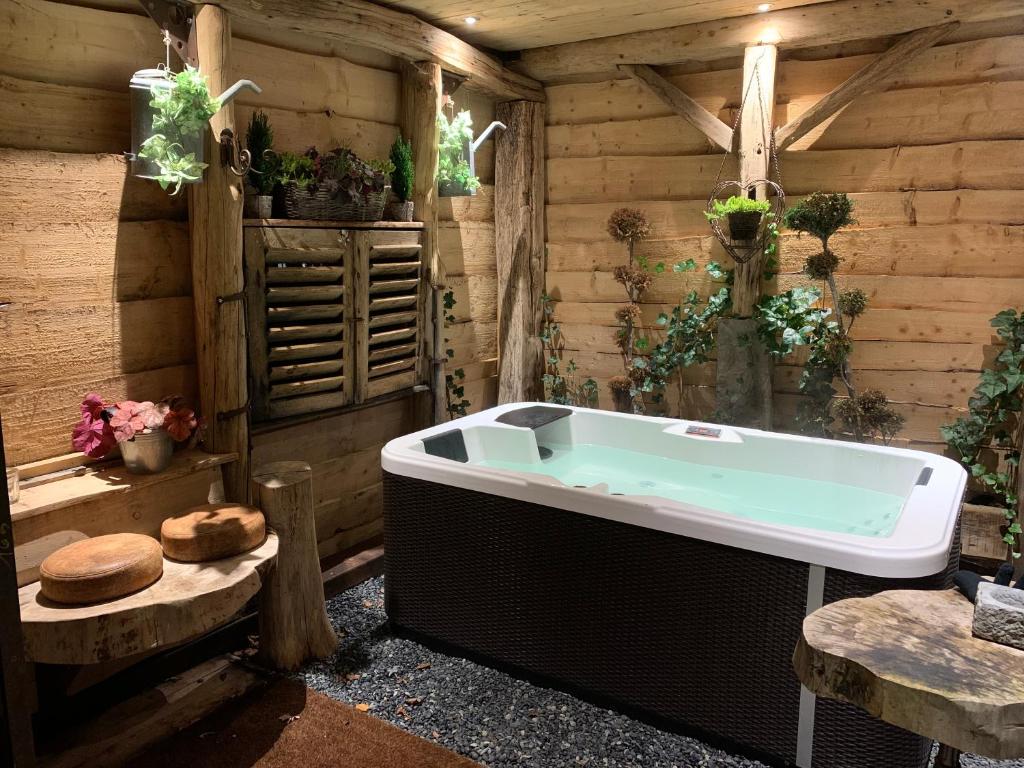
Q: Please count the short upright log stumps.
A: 1